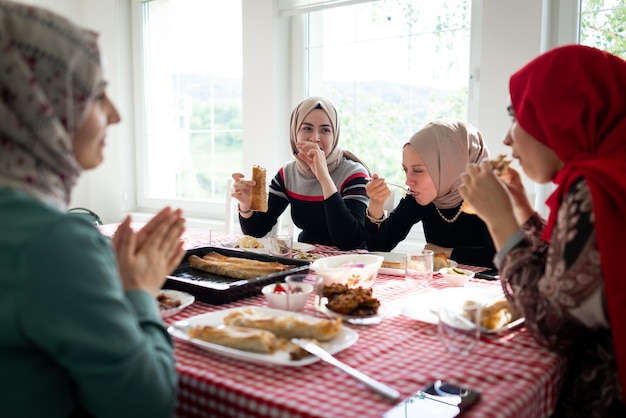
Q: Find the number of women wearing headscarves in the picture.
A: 4